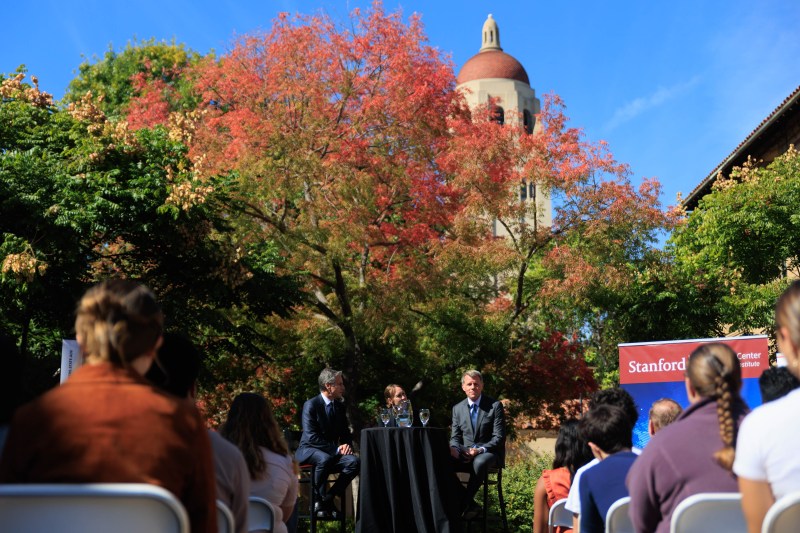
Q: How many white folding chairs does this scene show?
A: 7